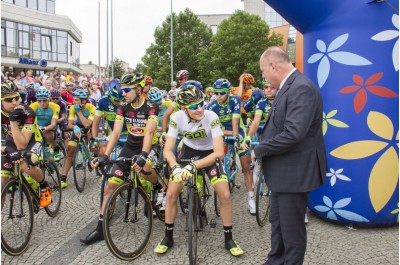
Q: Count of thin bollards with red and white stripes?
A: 0